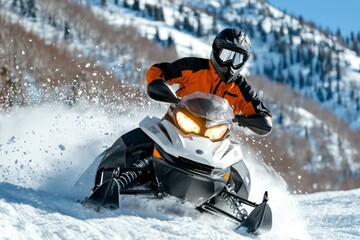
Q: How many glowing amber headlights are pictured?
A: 2